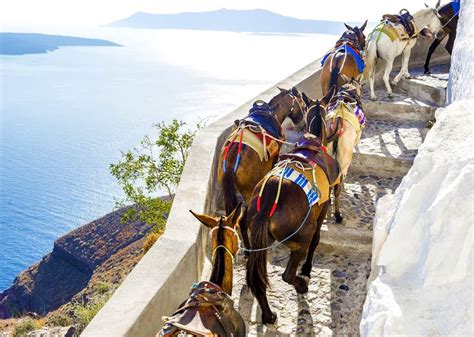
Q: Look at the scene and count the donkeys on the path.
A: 7